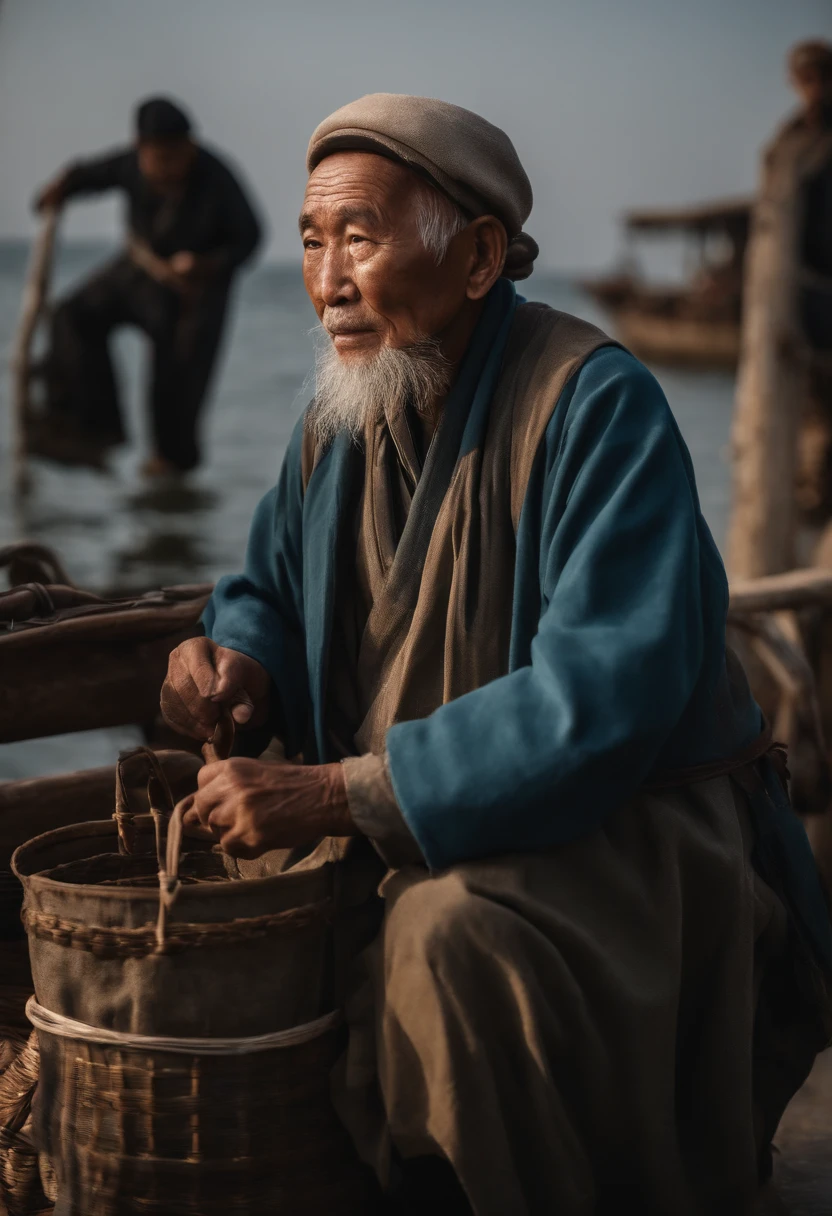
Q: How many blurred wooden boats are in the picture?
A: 1